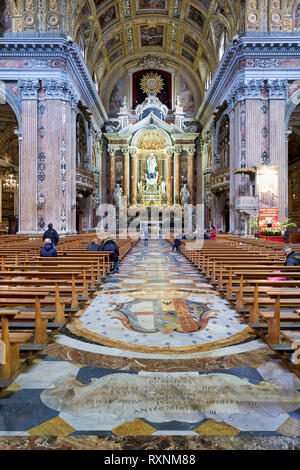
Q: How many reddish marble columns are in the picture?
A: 6